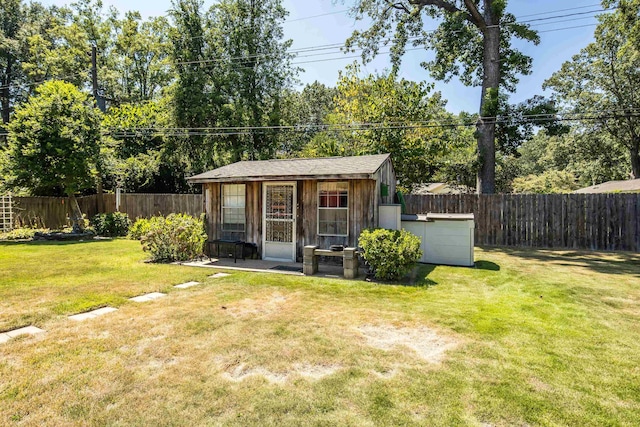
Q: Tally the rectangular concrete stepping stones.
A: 5